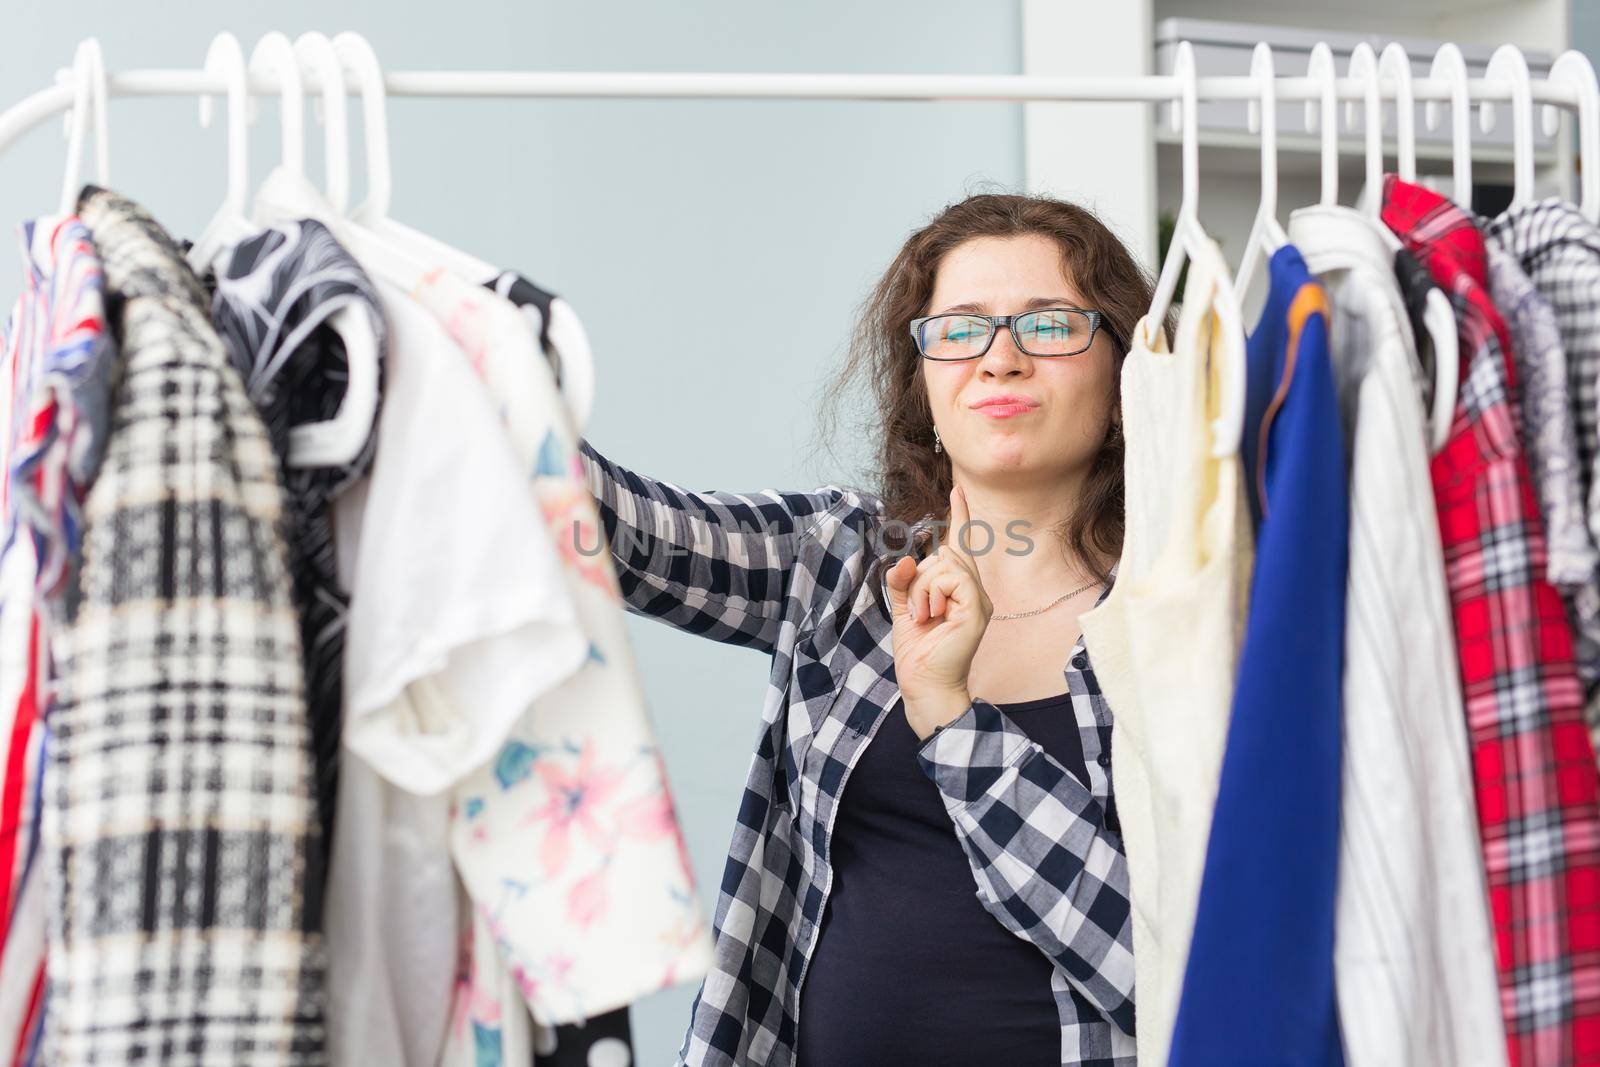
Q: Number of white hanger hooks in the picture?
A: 14